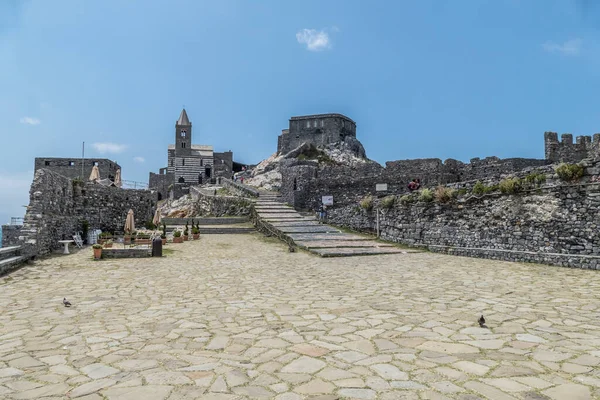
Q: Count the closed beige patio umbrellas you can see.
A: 4